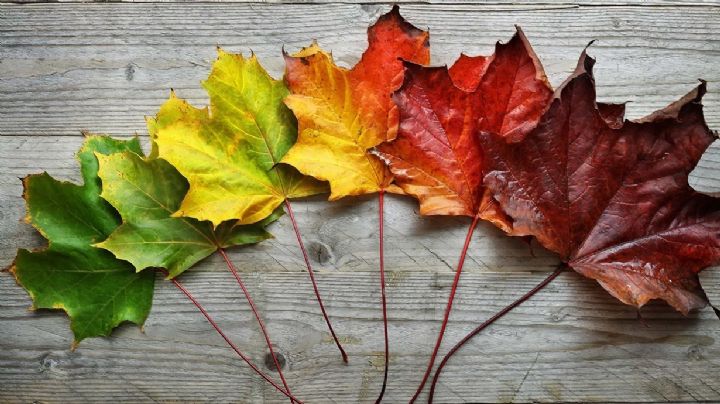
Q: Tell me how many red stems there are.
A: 6